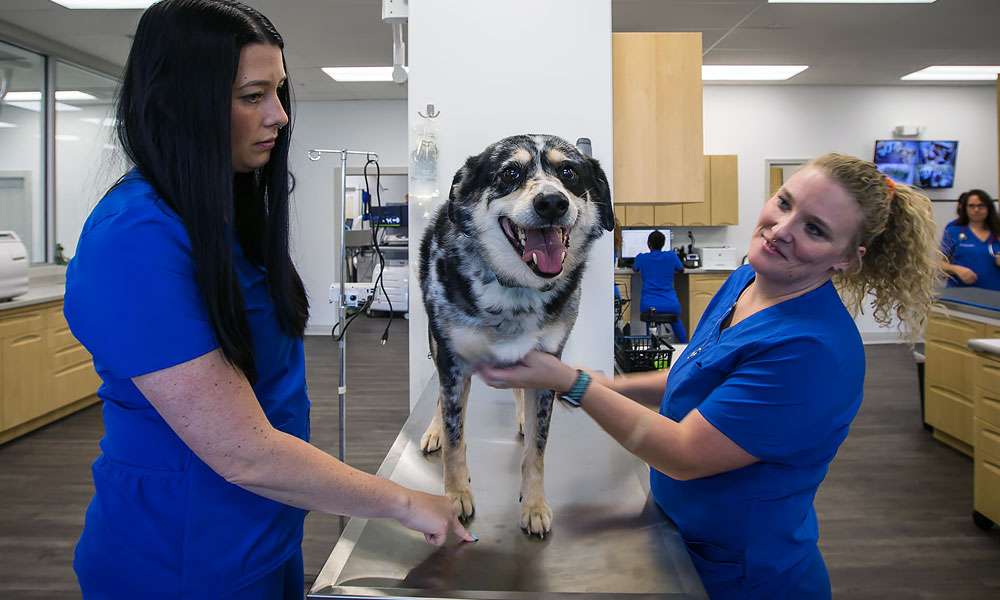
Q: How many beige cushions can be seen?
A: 0